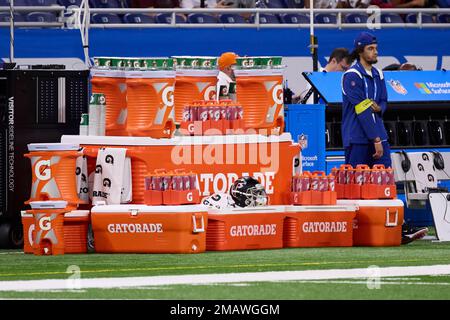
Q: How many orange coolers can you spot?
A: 12